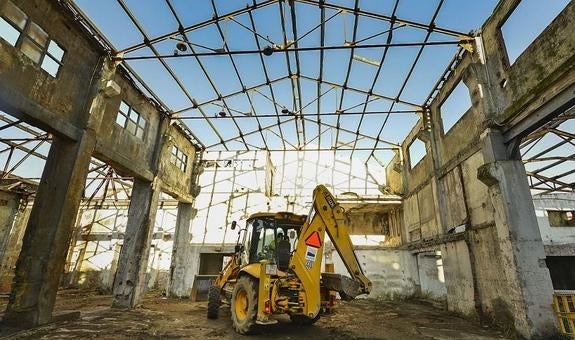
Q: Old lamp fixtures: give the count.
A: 4